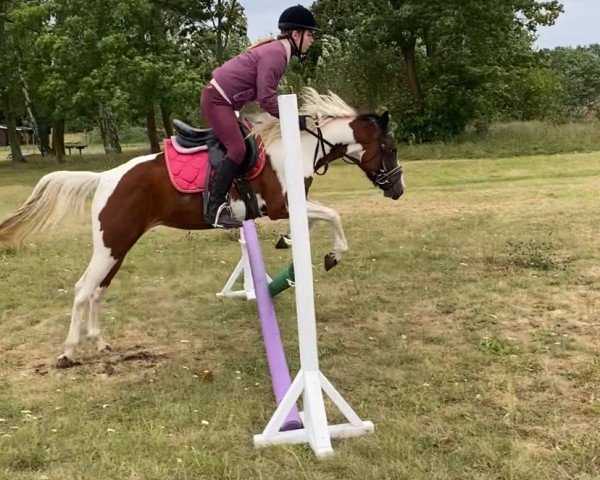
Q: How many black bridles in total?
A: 1